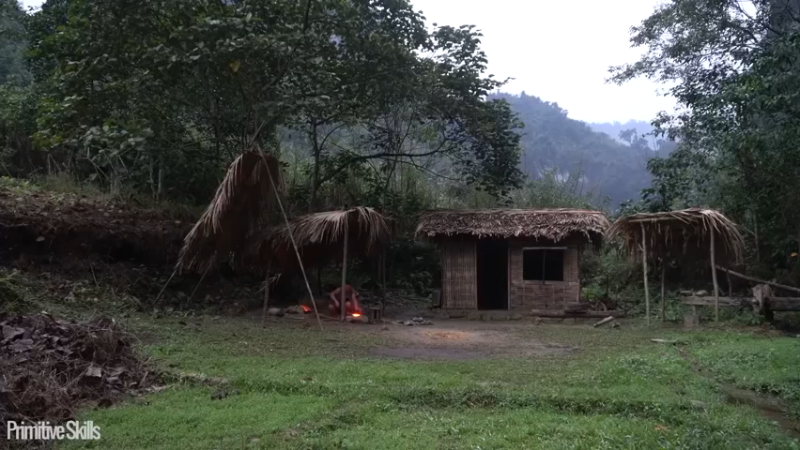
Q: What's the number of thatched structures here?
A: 4